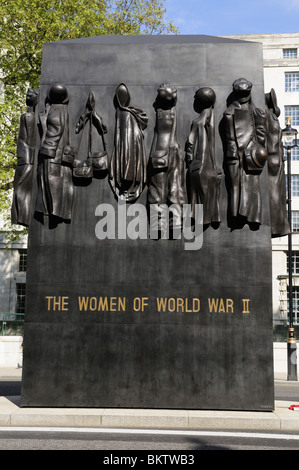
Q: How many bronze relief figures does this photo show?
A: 8